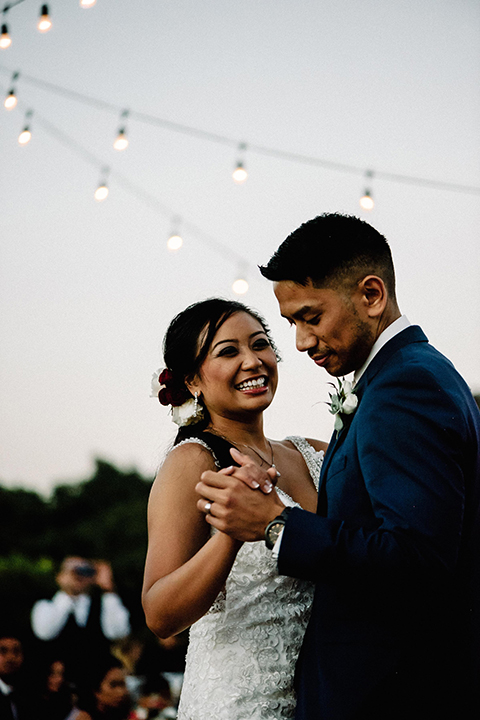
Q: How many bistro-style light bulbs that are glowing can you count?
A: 11